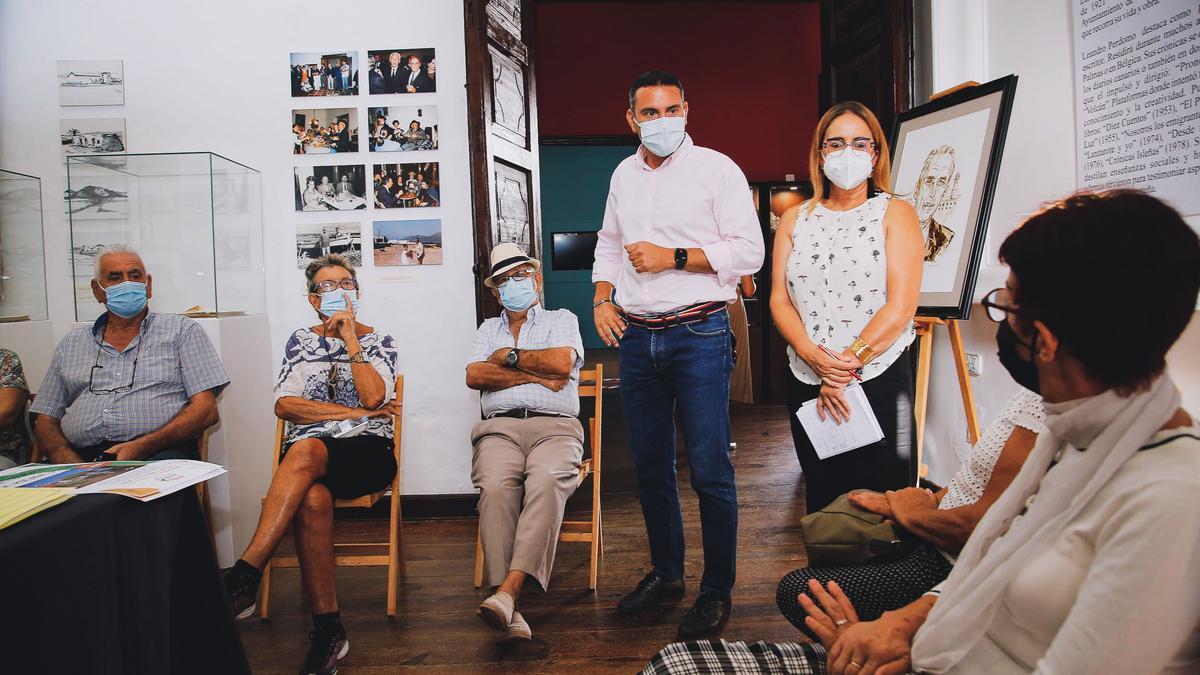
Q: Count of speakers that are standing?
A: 2